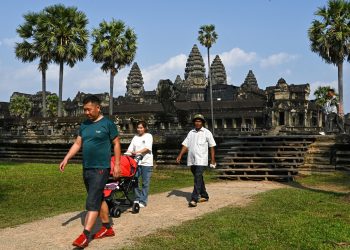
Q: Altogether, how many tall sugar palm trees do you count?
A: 5